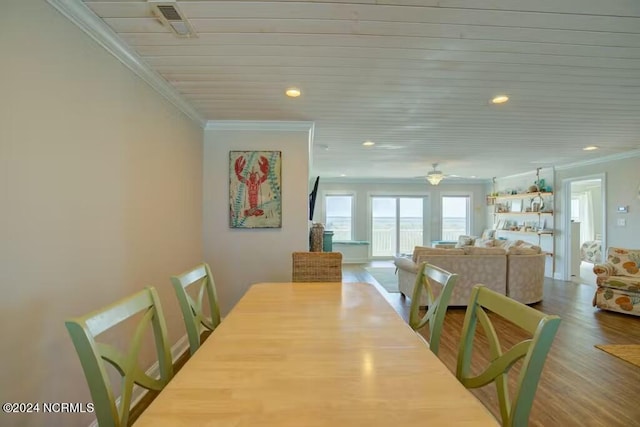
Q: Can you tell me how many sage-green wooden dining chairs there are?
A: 4